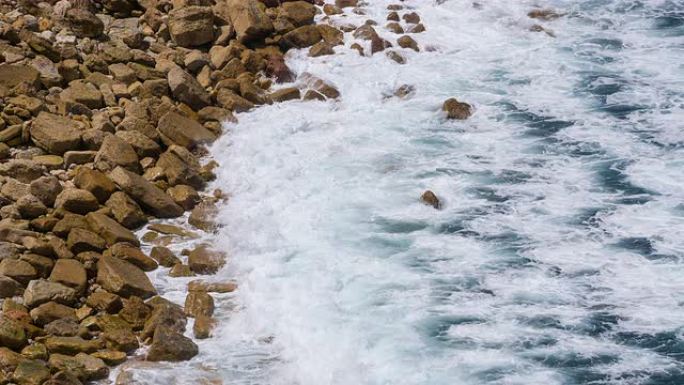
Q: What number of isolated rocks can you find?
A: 2